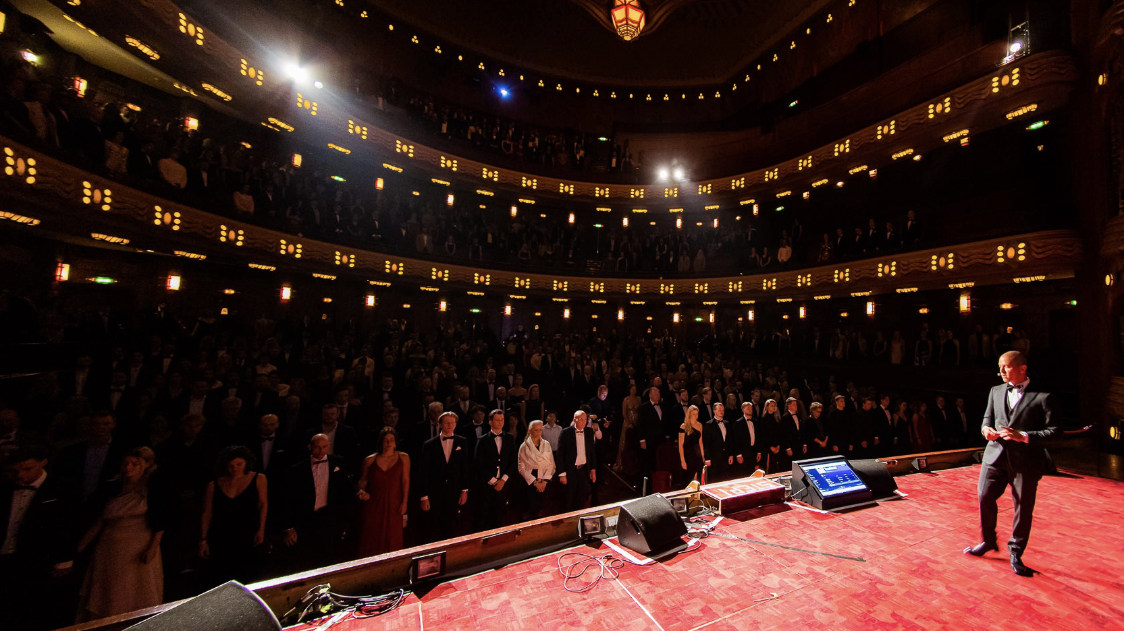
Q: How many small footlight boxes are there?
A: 5